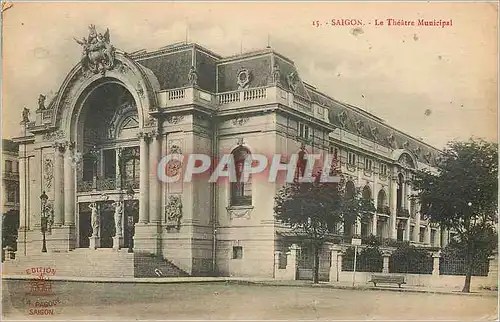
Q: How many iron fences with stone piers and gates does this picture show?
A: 1